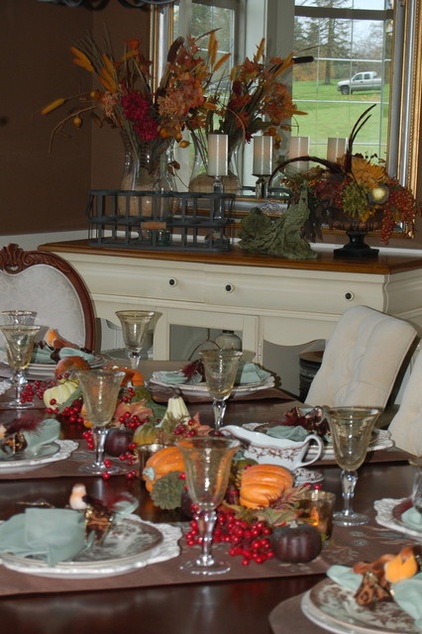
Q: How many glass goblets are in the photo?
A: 8